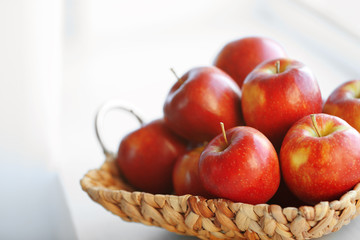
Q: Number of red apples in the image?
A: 8